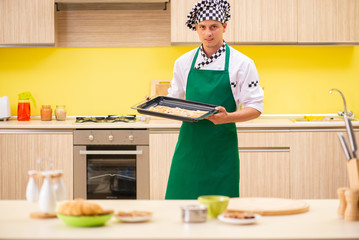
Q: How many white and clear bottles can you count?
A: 3